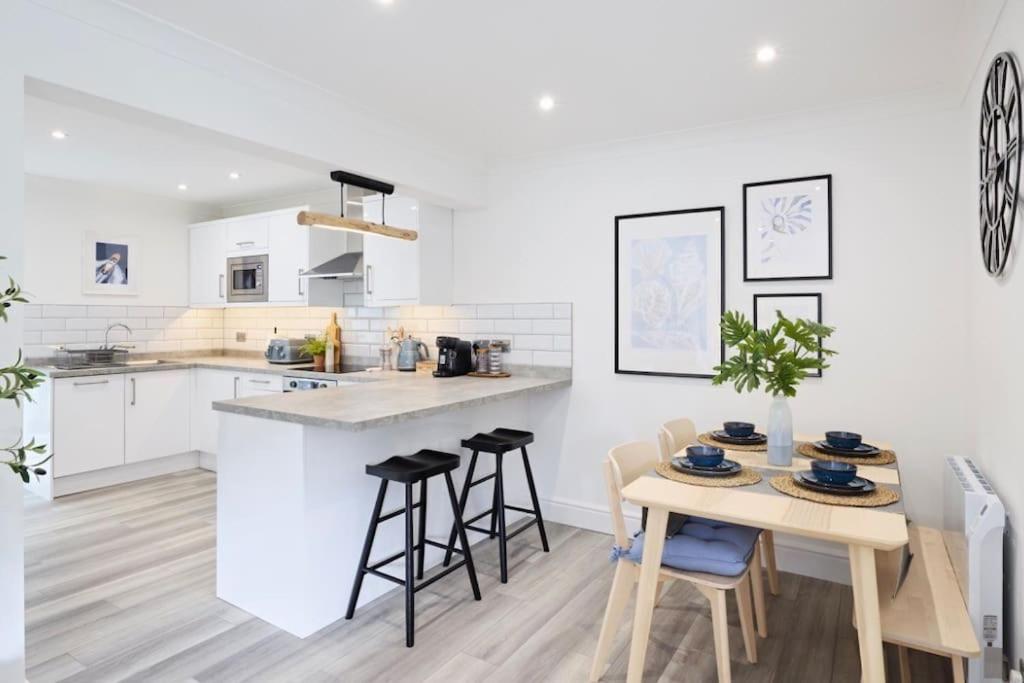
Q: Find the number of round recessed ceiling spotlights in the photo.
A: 6